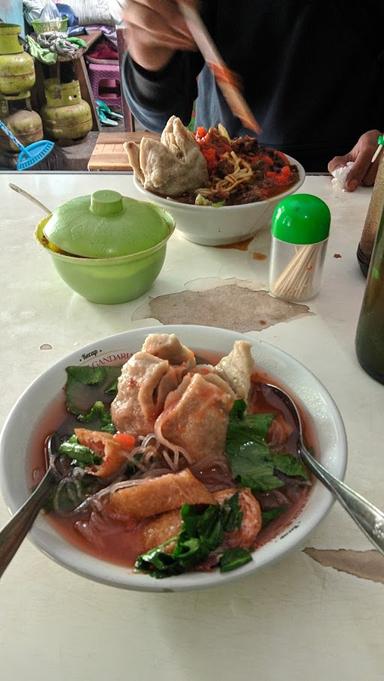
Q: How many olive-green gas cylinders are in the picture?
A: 3